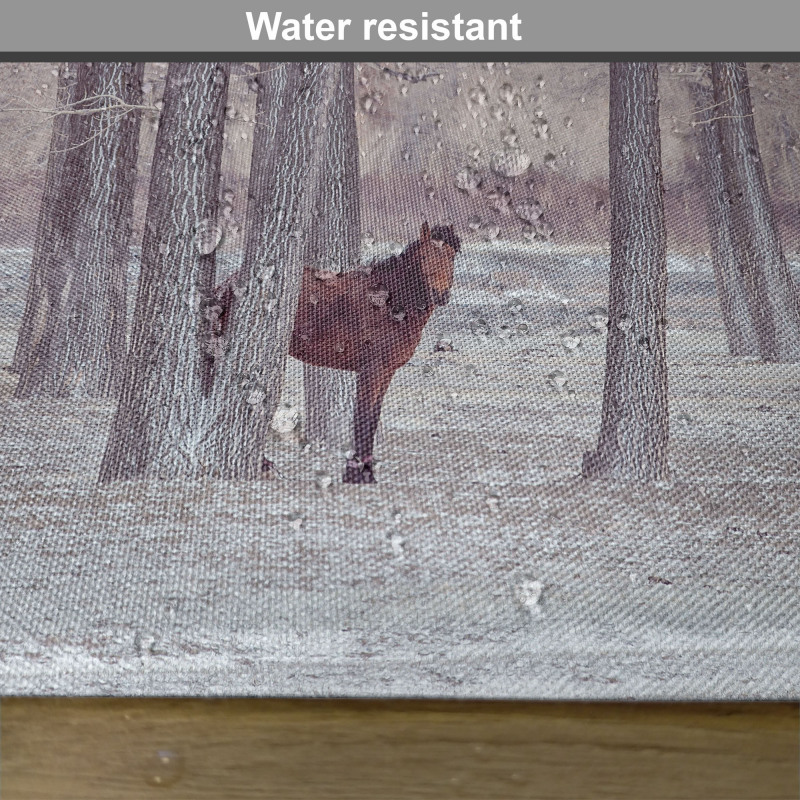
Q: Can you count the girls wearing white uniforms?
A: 0